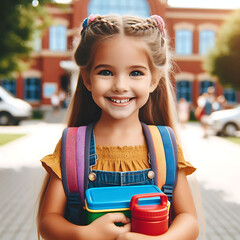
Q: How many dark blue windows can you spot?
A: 5